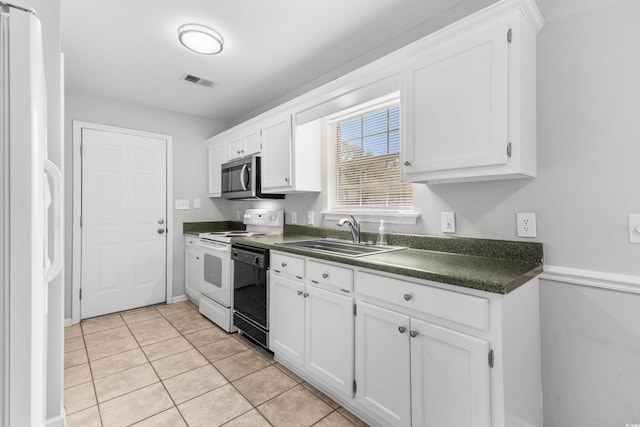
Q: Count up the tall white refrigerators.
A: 1